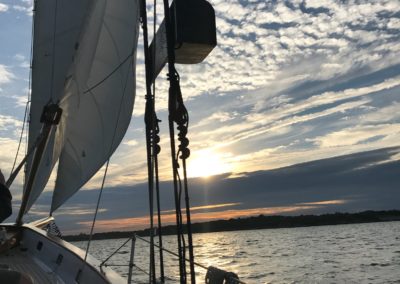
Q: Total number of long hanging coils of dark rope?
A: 2